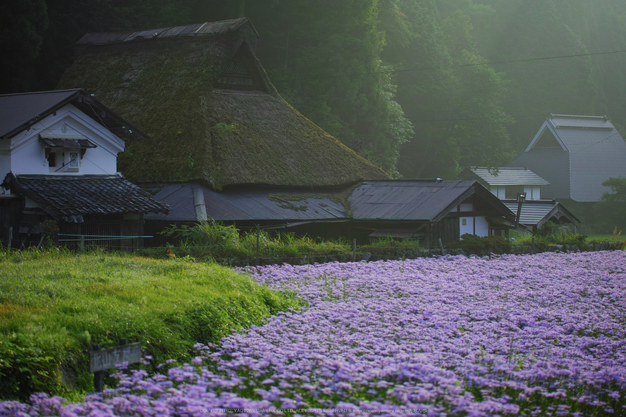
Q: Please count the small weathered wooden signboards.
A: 1